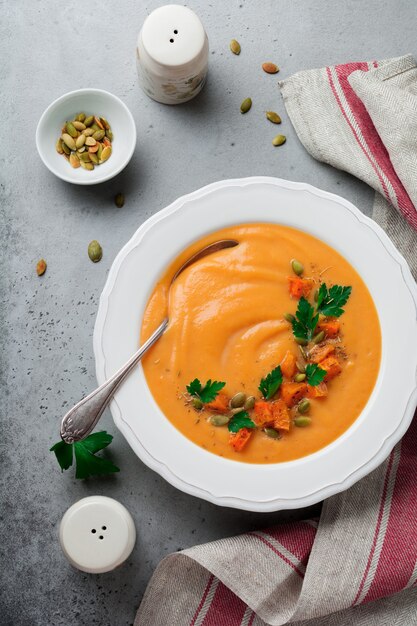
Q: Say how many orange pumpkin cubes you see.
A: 11